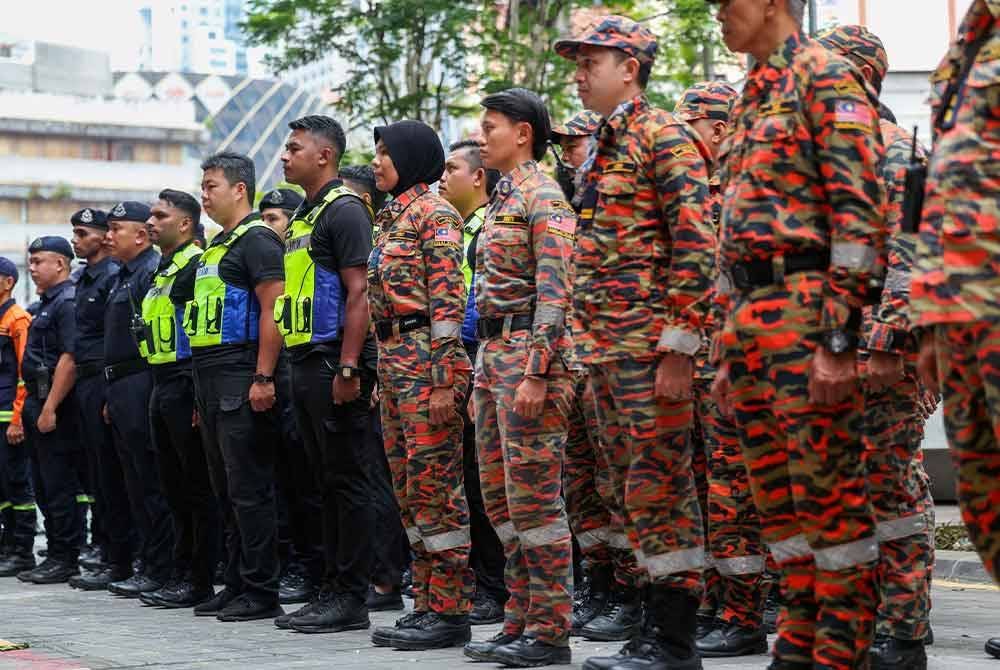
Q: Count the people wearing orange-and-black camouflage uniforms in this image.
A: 8